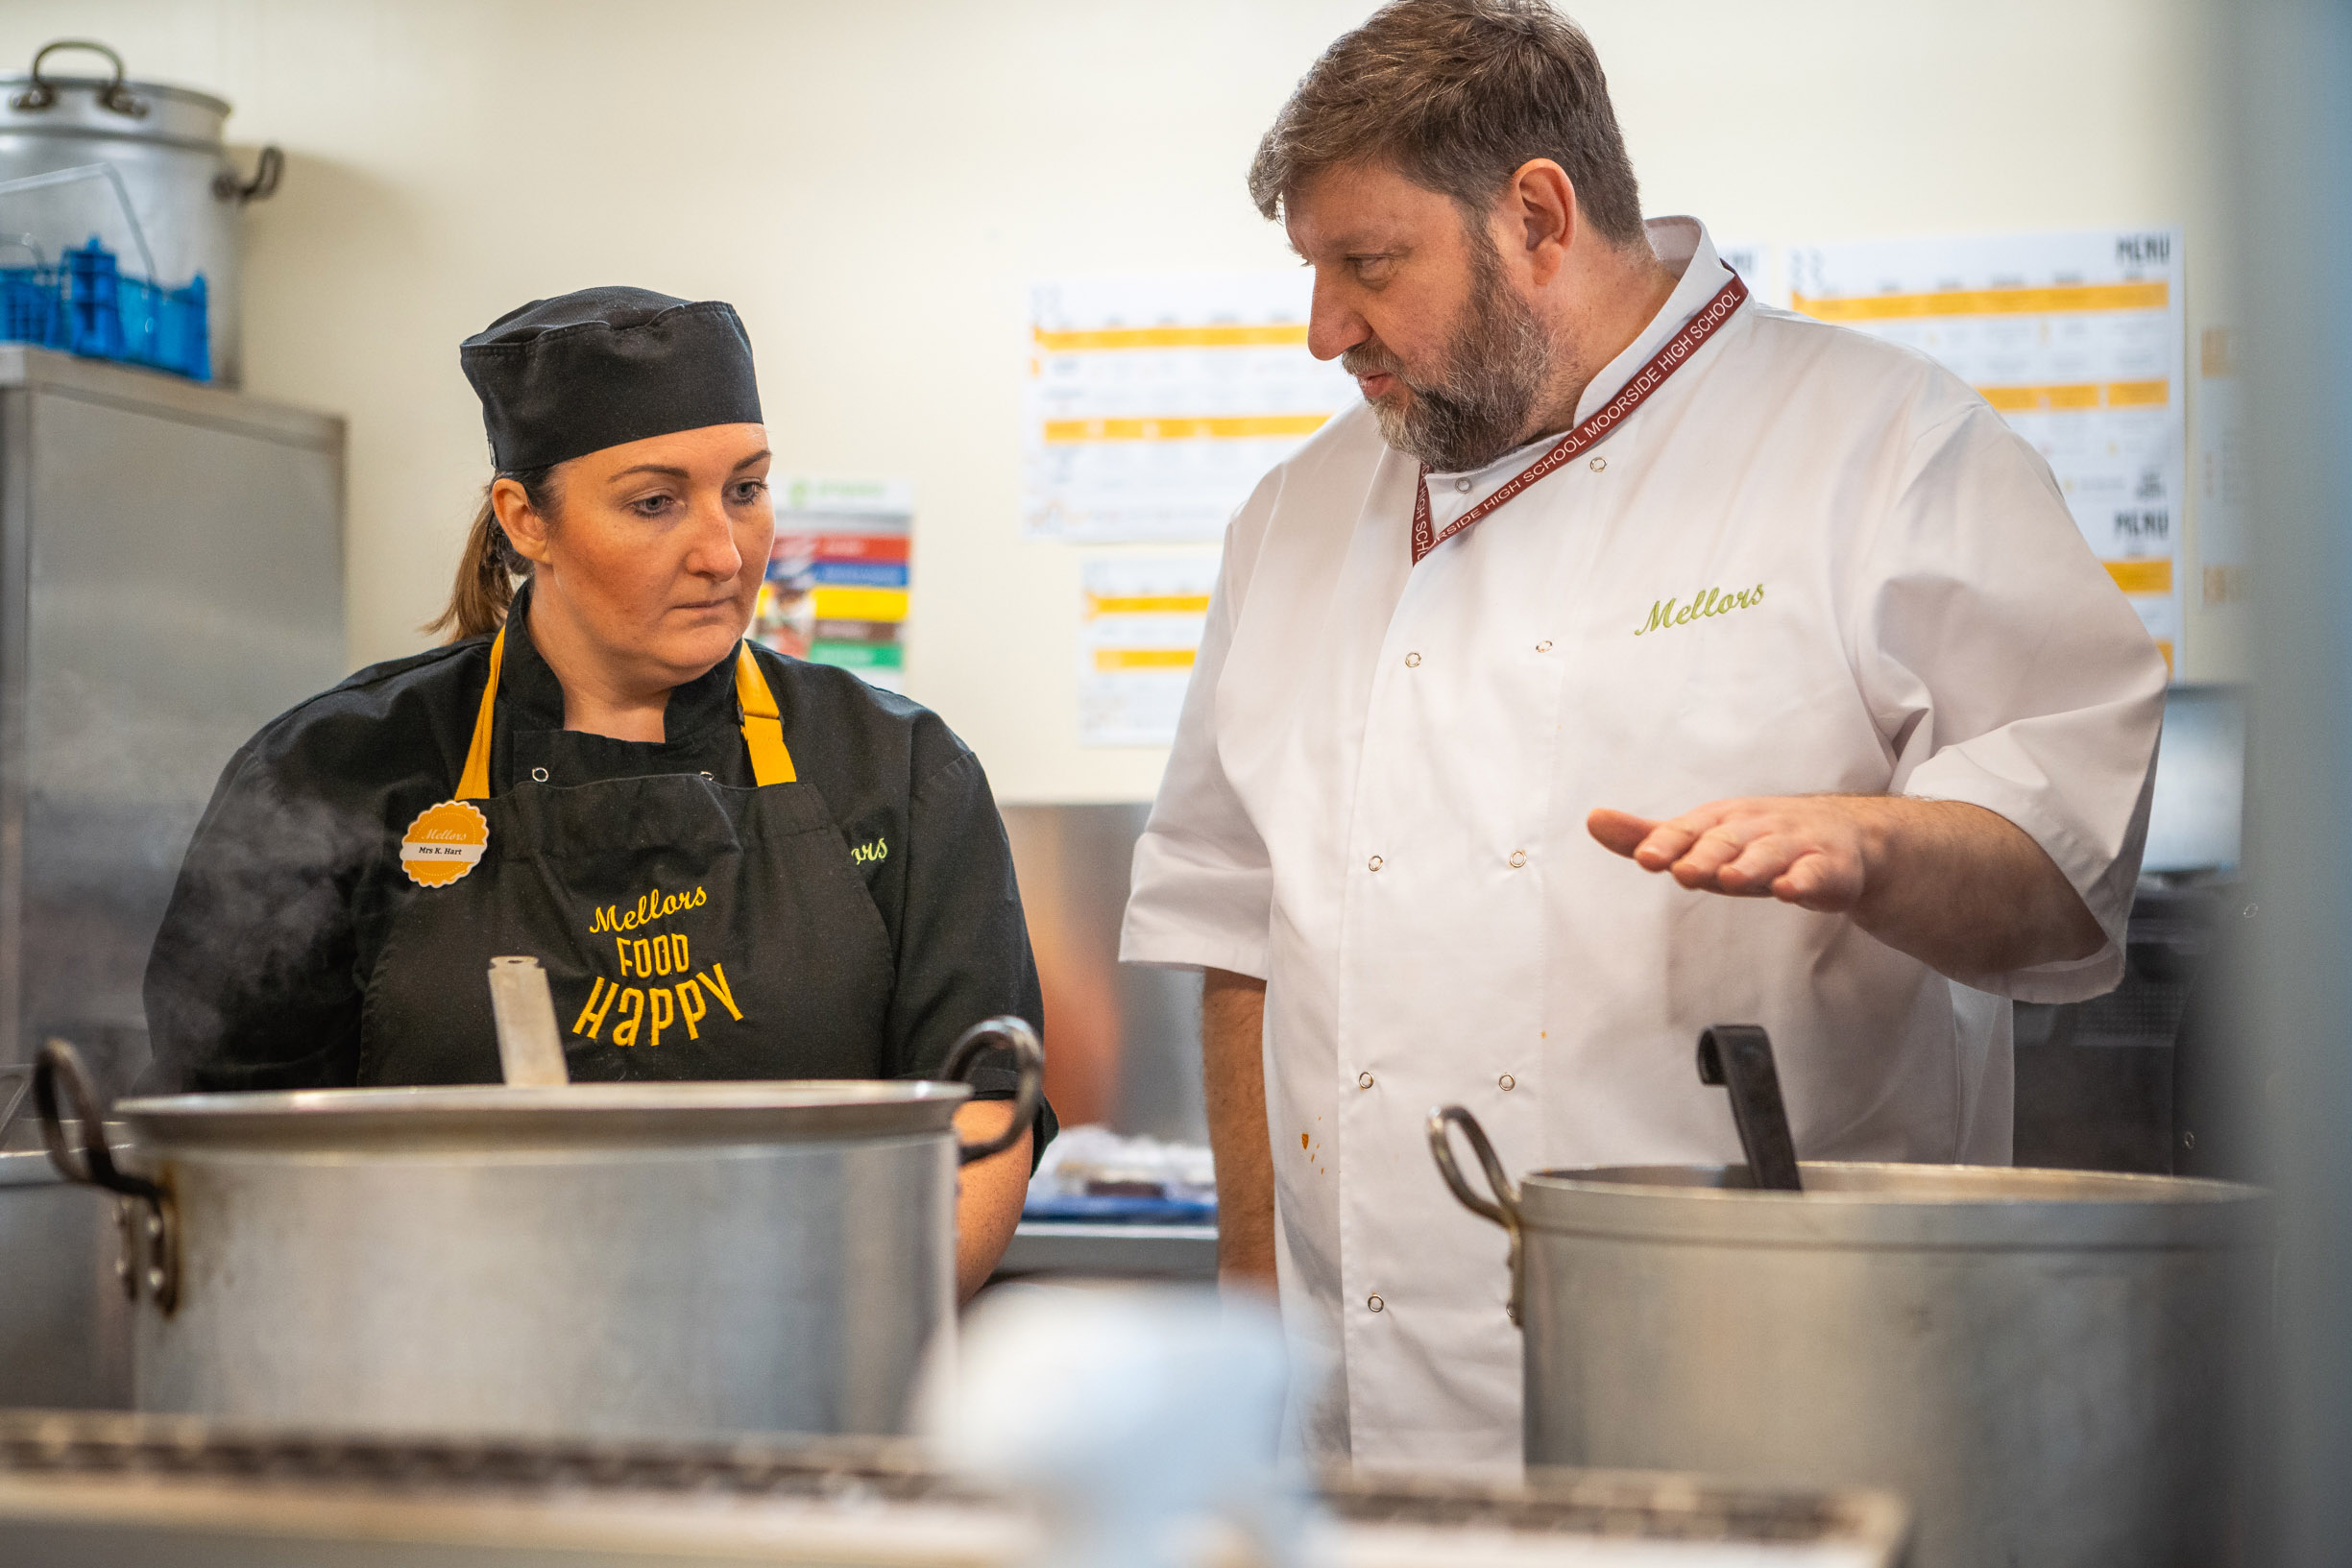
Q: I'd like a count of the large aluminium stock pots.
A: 3